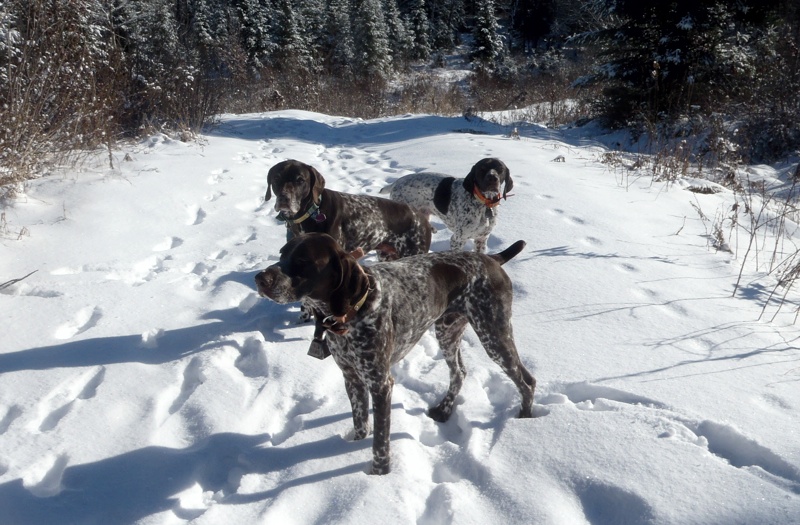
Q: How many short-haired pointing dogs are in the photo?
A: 3